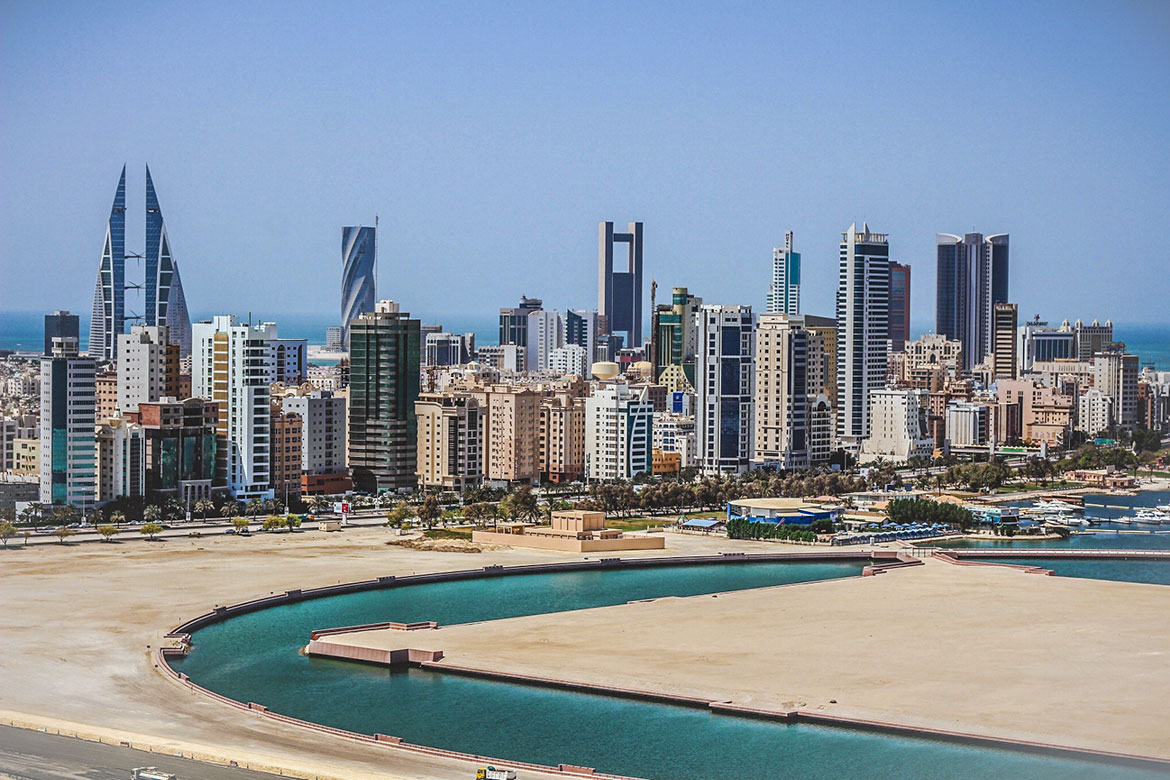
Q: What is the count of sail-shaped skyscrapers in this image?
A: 2